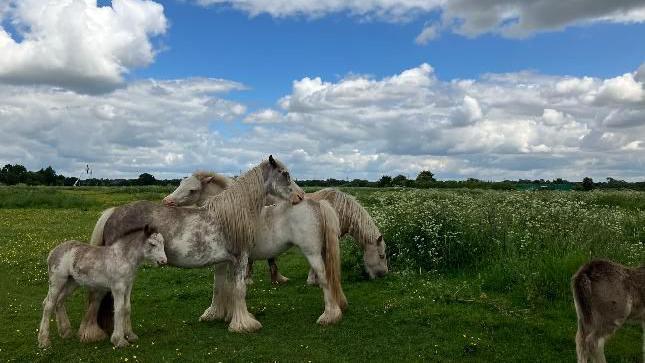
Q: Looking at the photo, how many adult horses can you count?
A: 3